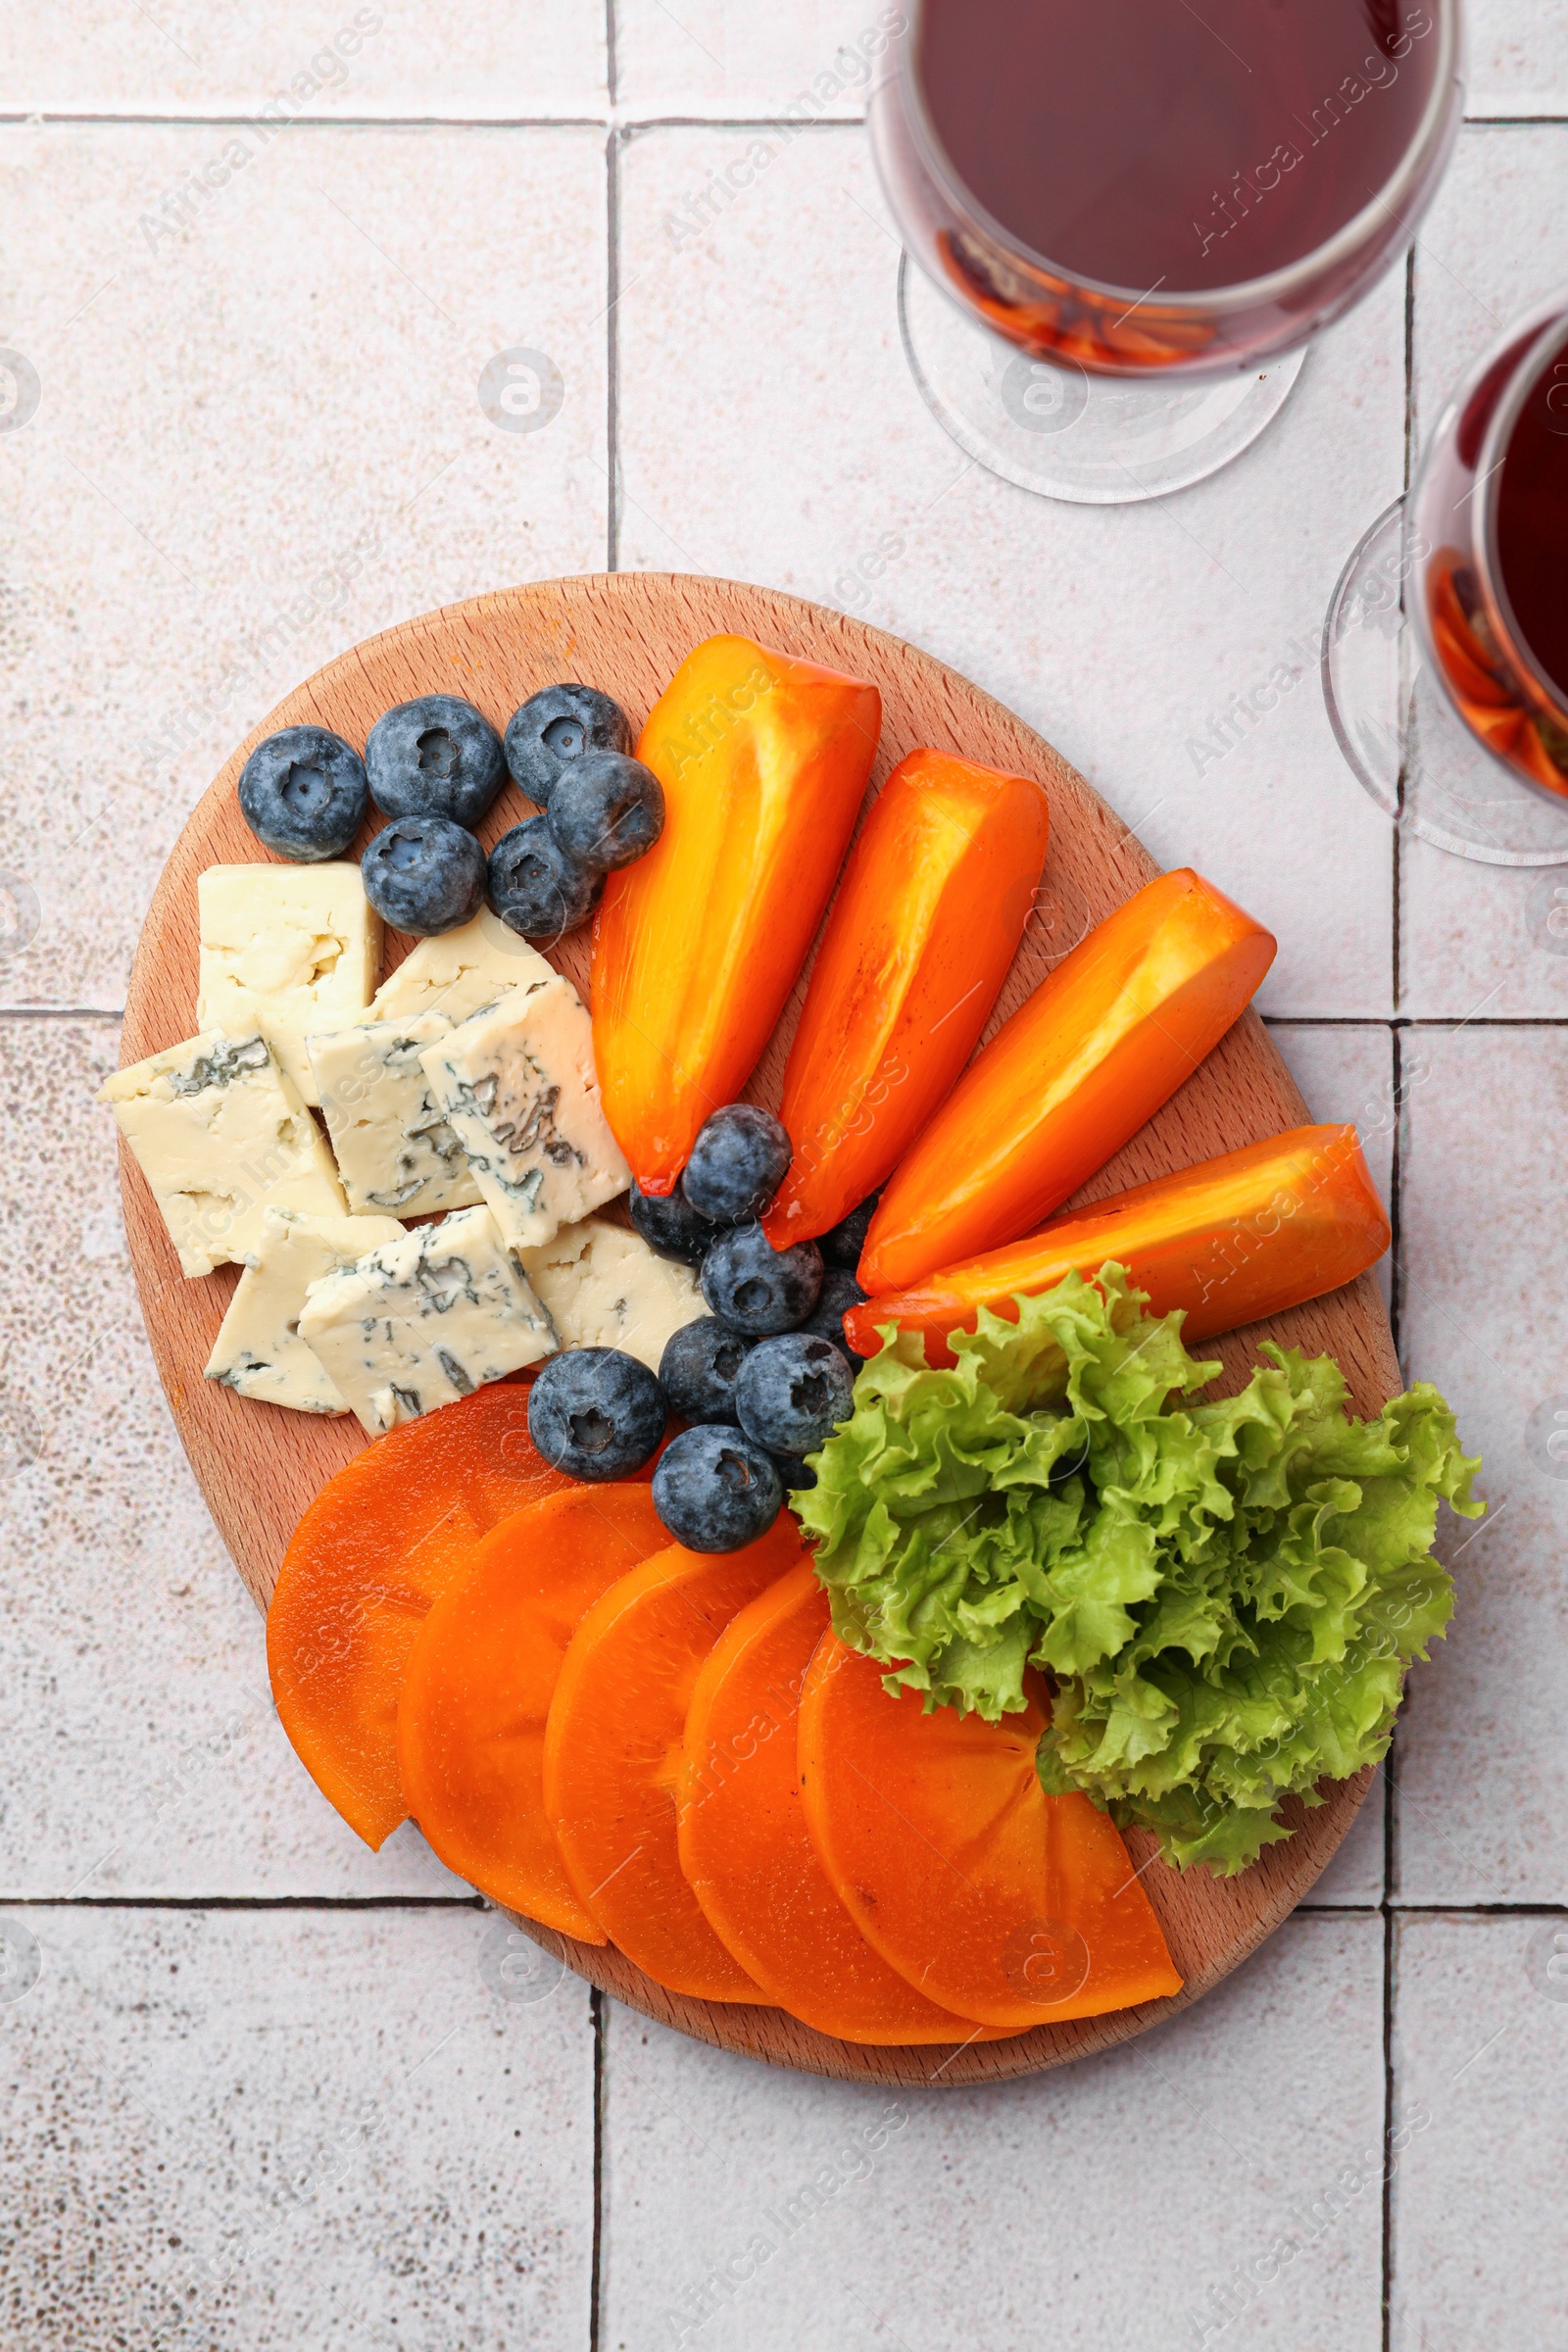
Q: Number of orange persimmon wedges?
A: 4